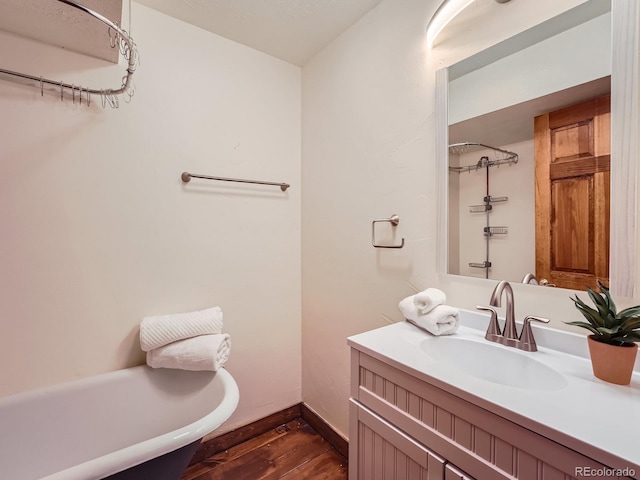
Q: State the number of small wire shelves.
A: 4